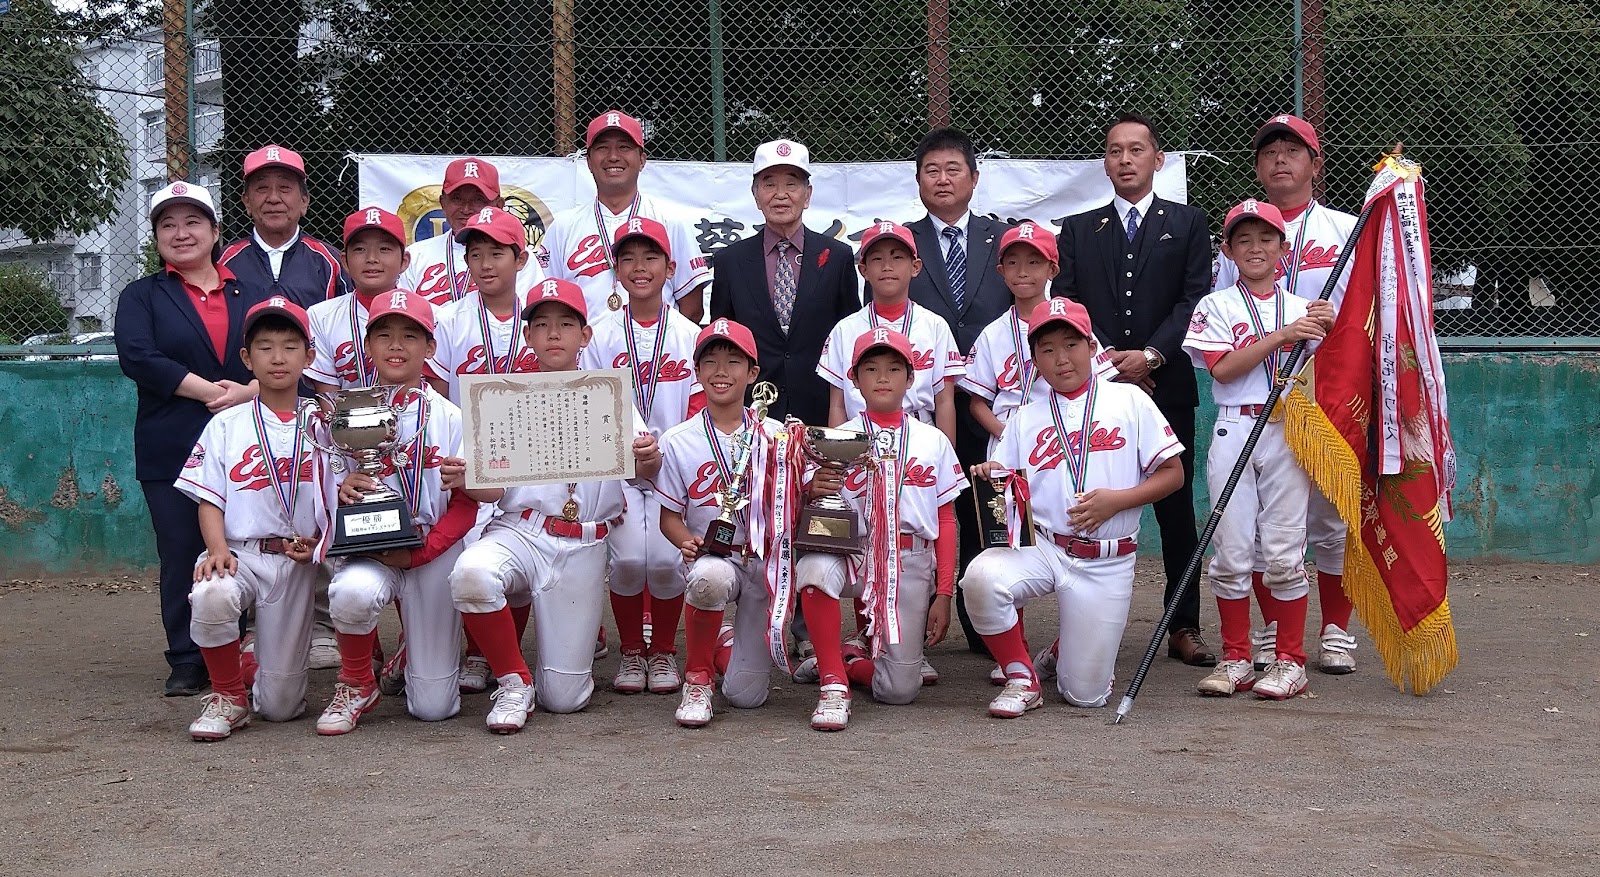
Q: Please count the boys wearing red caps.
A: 12